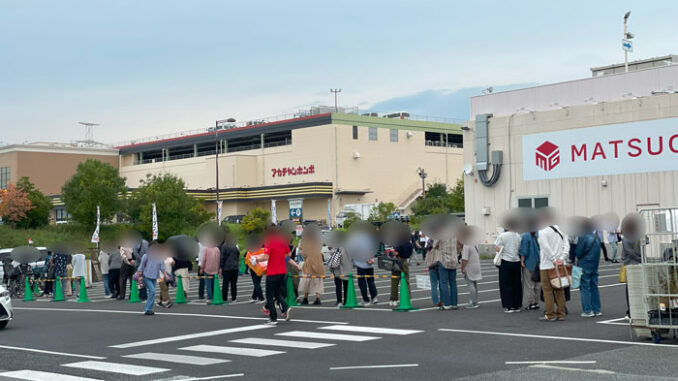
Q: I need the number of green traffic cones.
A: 12